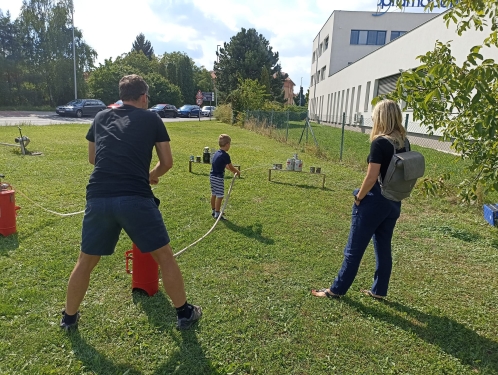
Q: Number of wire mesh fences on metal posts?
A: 1